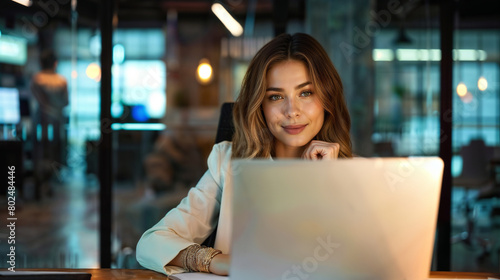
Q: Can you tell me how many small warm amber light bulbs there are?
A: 4